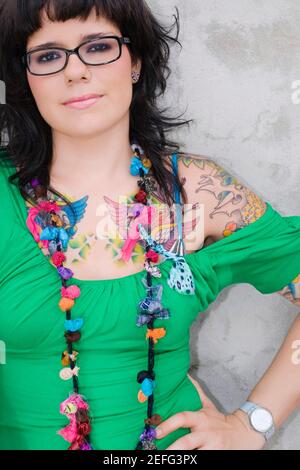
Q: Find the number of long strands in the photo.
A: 2